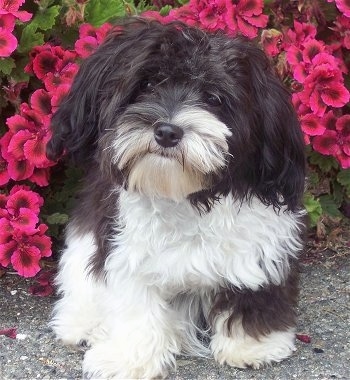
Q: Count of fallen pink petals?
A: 2